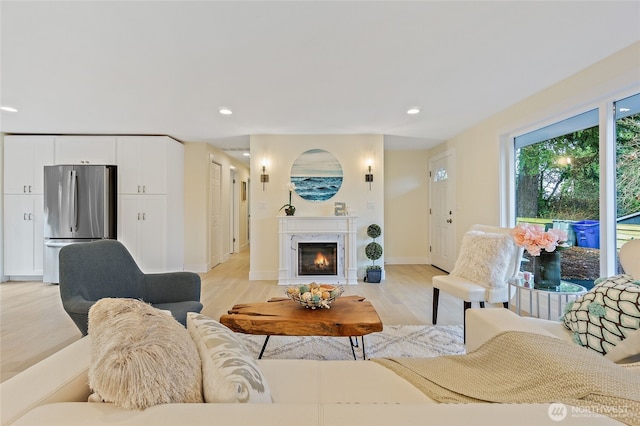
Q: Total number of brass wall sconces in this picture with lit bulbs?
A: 2